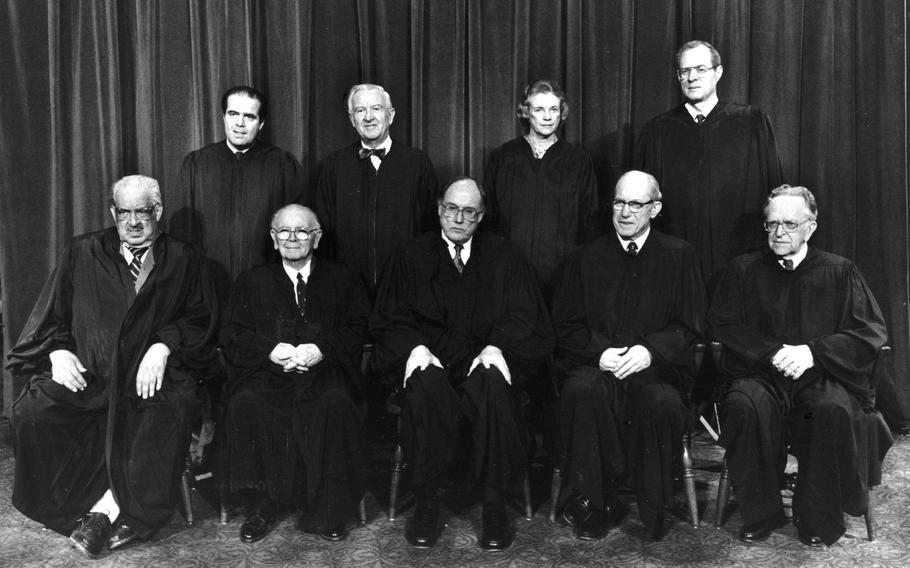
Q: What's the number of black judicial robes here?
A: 9